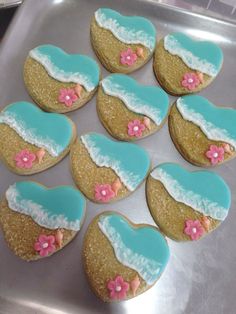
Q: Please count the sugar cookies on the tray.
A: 10